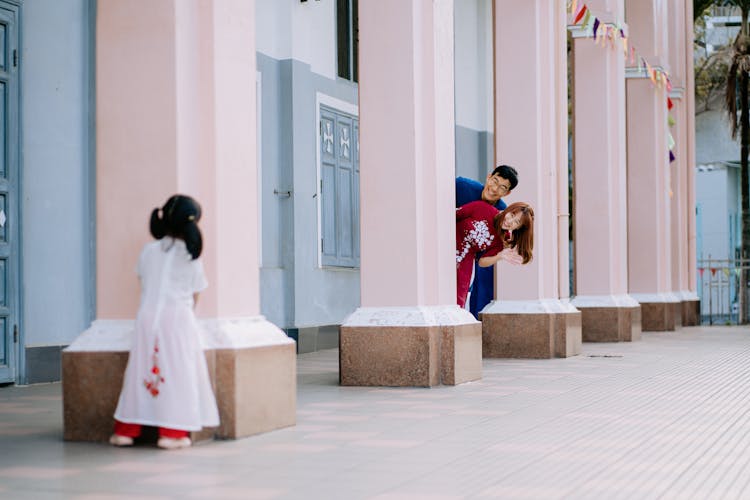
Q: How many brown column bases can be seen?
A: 6